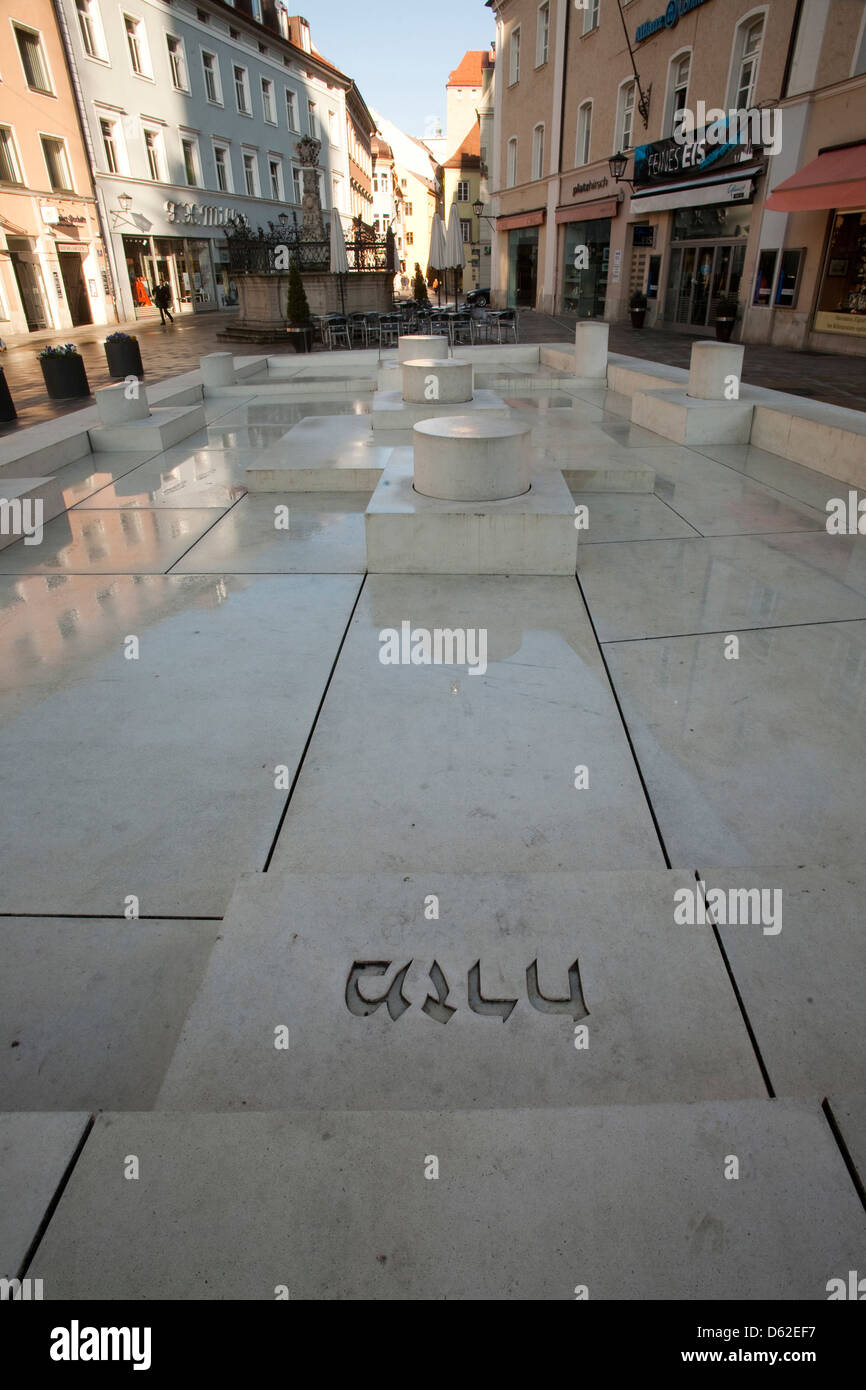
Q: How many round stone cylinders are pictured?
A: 7